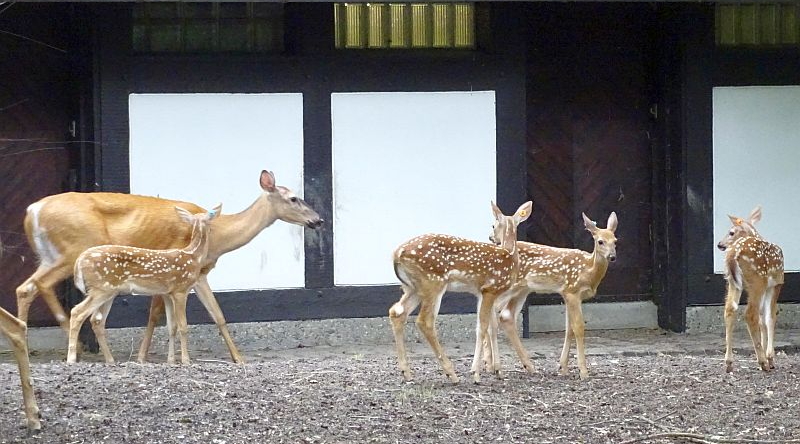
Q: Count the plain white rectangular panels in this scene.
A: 3